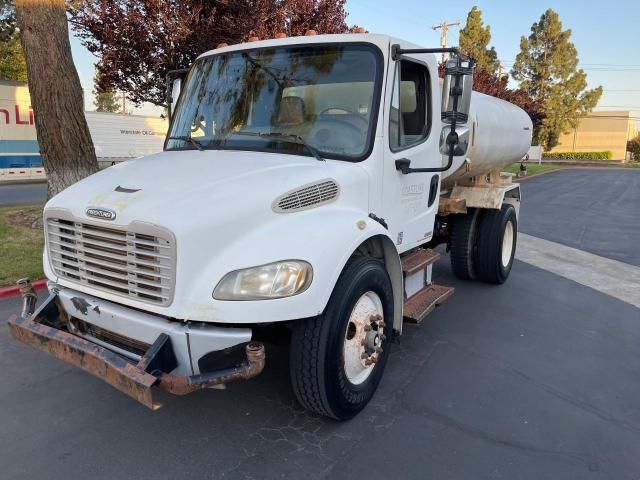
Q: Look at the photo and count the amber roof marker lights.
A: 5